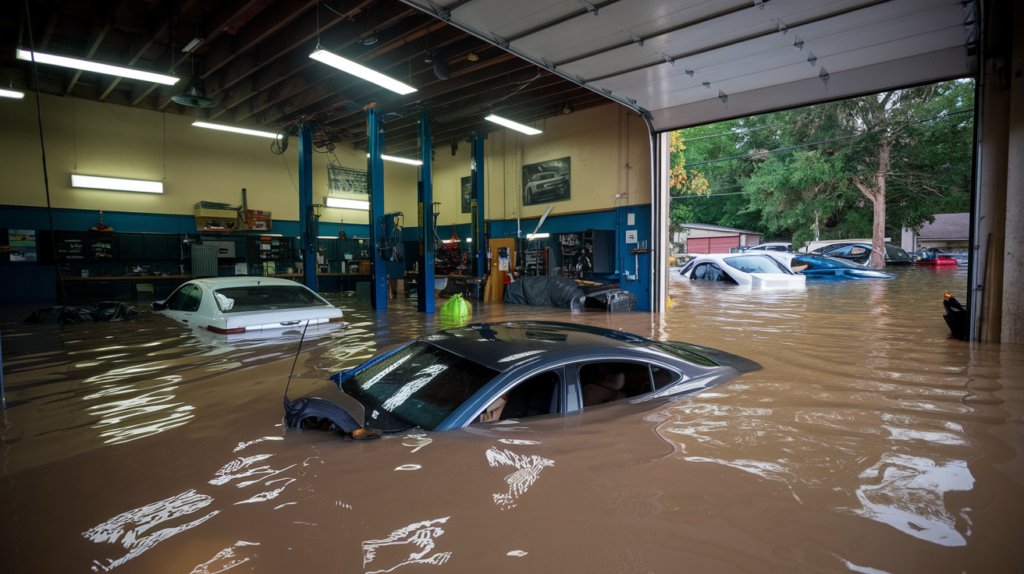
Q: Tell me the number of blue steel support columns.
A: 4